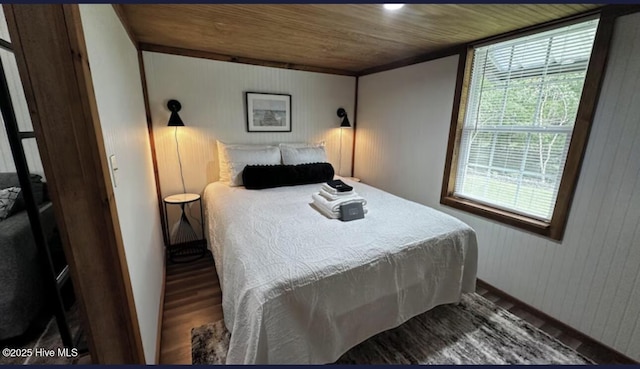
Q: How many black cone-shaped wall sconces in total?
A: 2